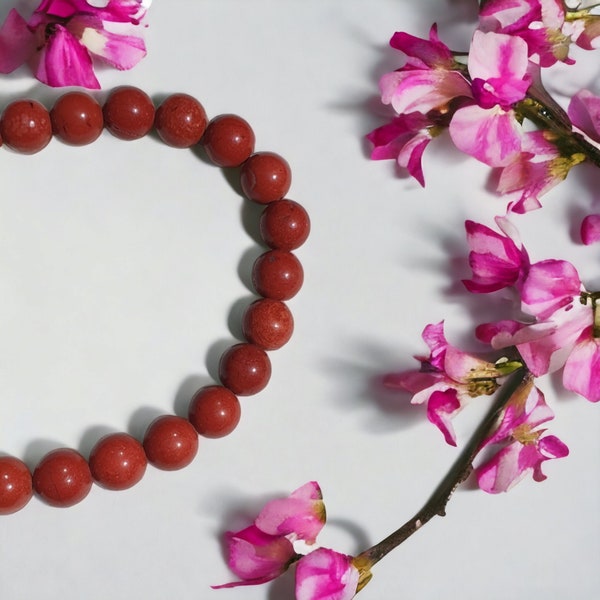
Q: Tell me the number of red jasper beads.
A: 15